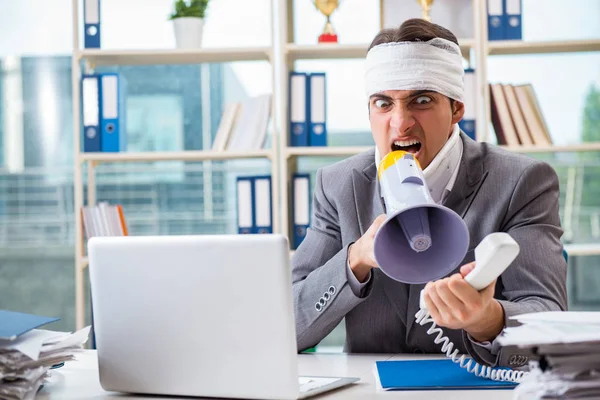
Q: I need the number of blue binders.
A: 11